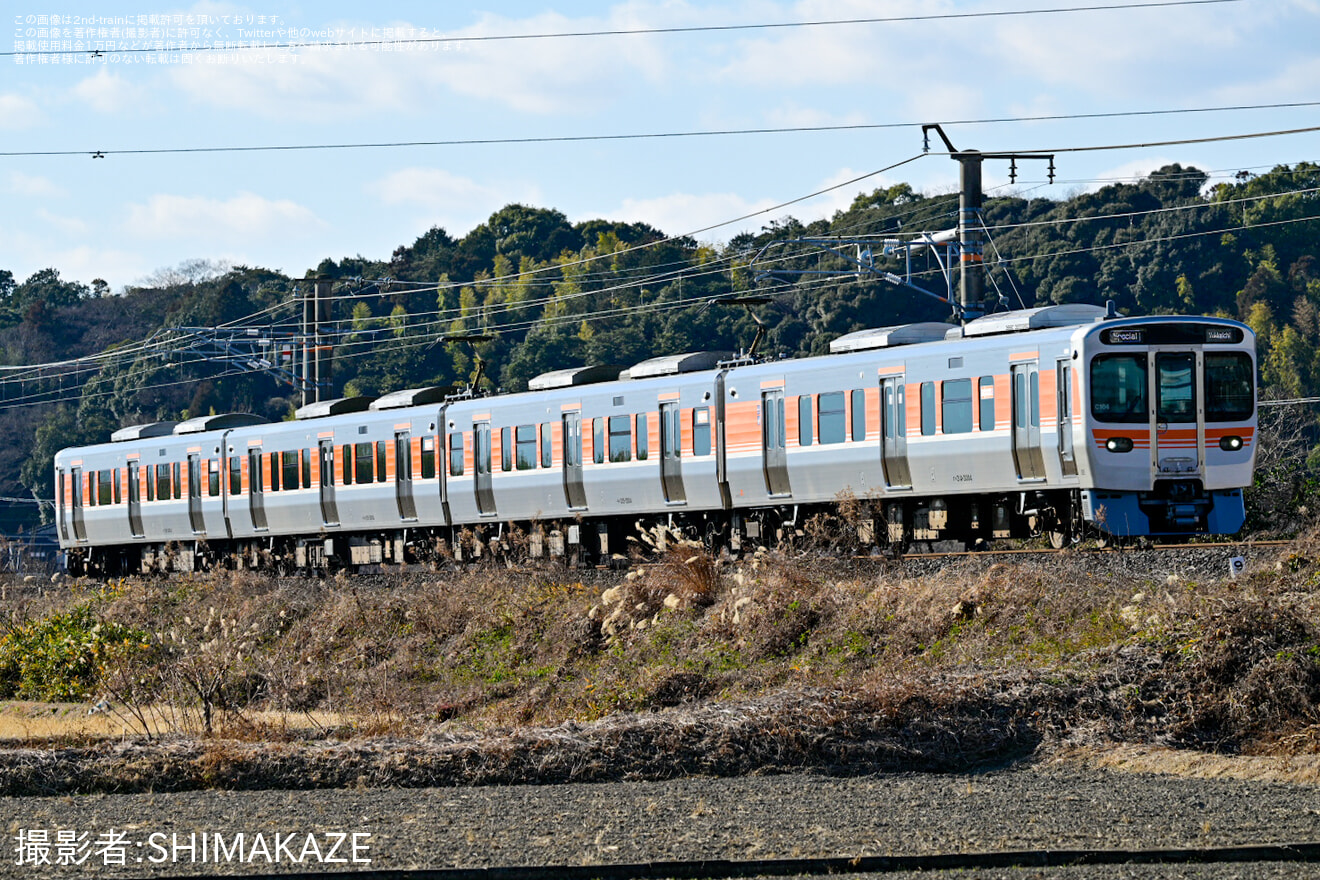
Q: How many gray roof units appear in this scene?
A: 8